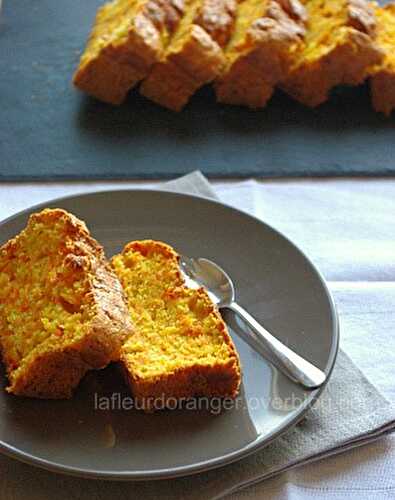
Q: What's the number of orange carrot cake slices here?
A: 7